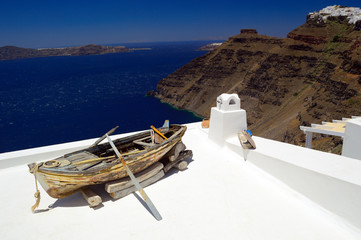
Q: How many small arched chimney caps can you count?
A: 1